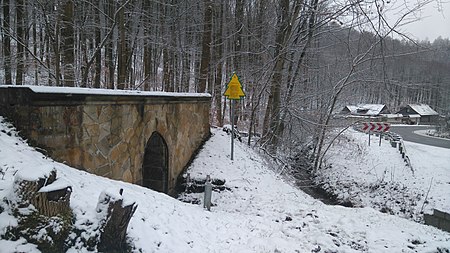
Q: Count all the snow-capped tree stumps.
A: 3